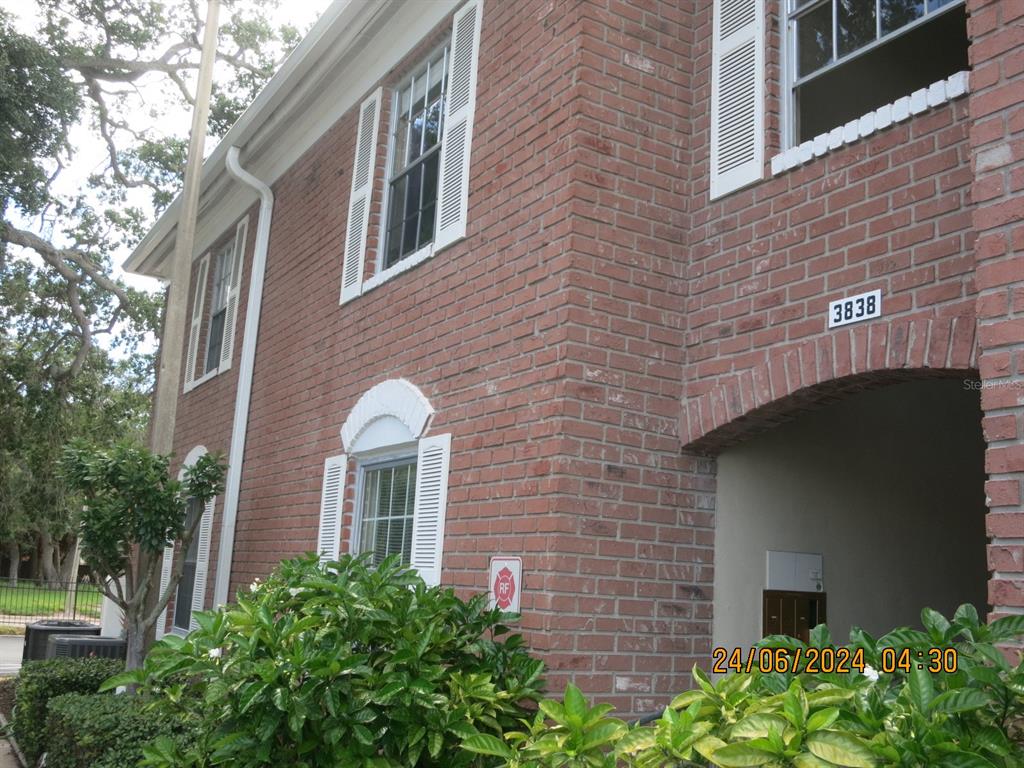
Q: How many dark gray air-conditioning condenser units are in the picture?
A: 2